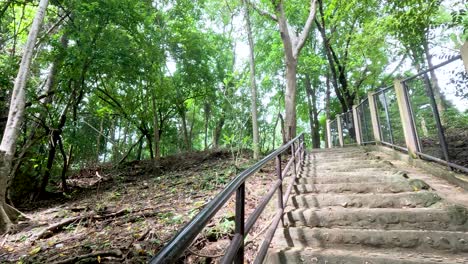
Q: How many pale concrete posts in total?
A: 6